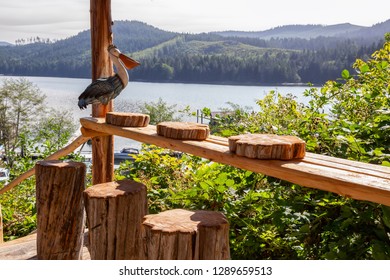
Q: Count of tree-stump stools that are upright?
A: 3